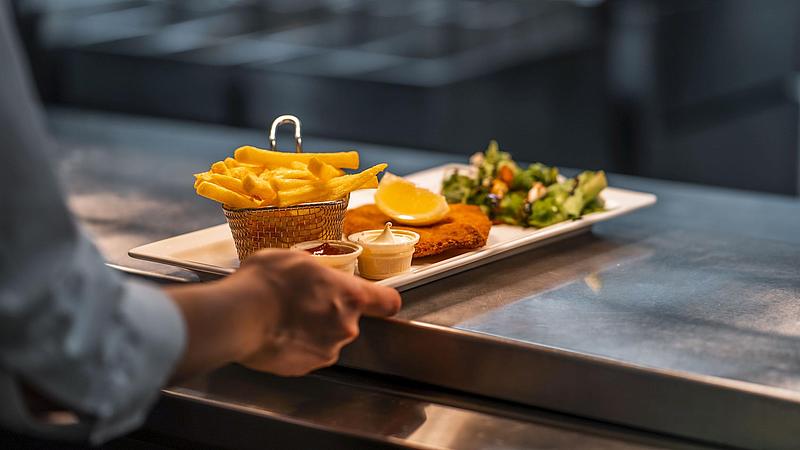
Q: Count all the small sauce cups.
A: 2